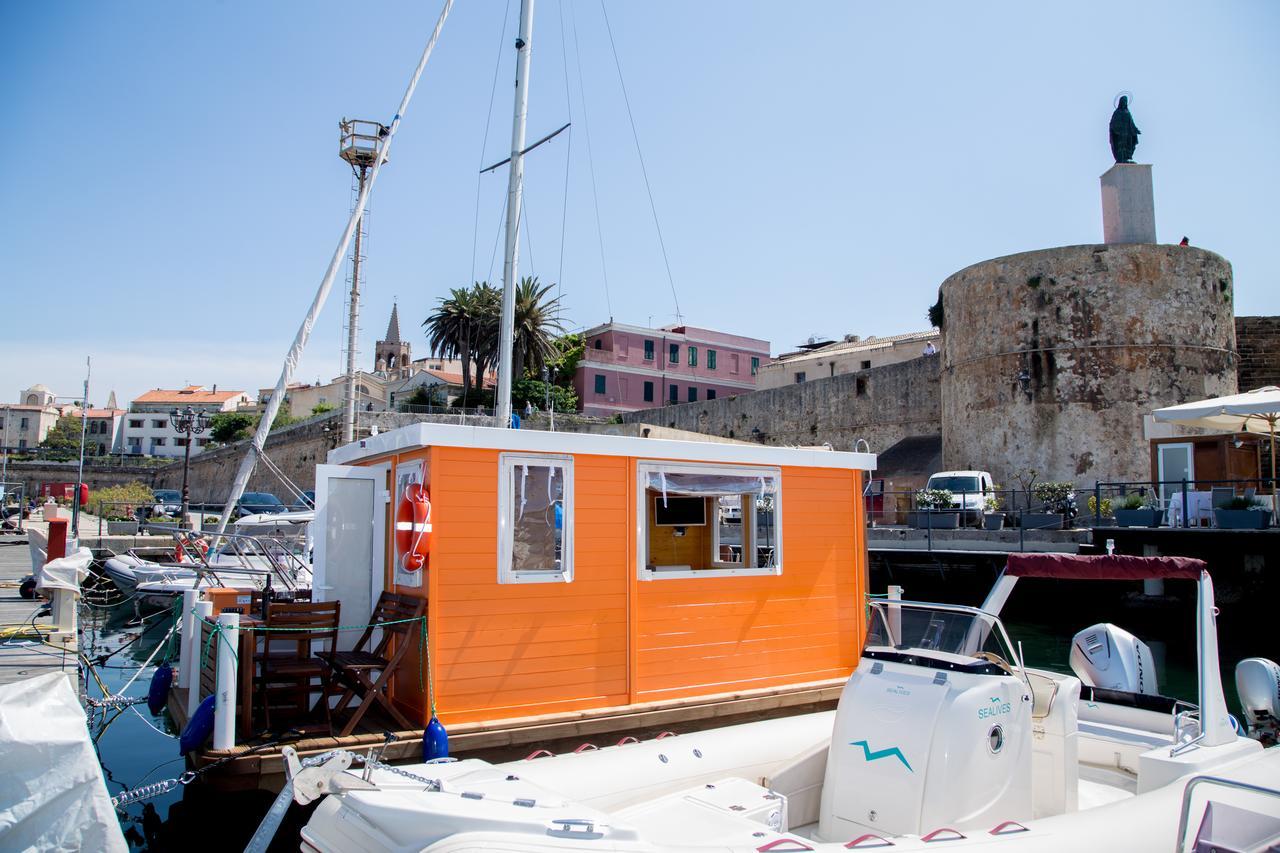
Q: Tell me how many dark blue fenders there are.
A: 3